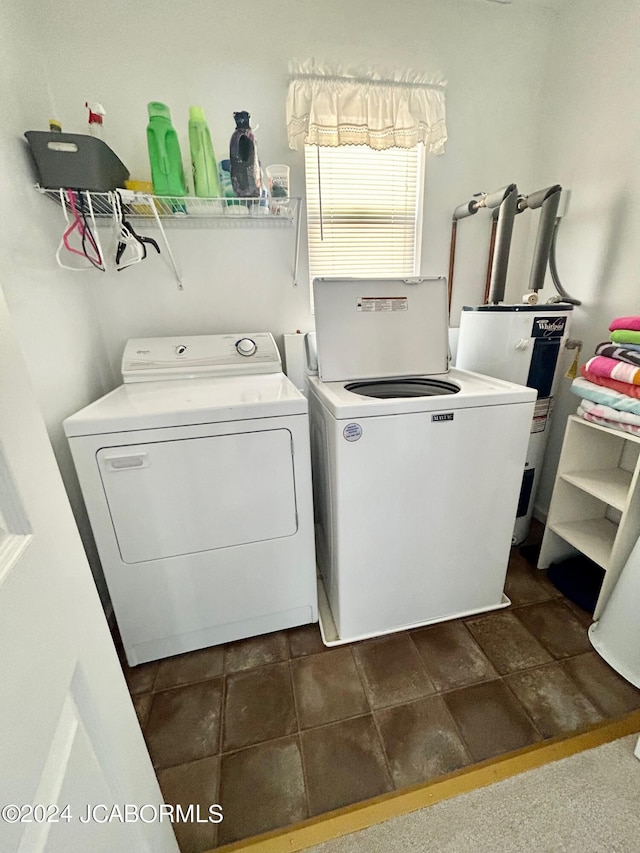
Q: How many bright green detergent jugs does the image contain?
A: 2